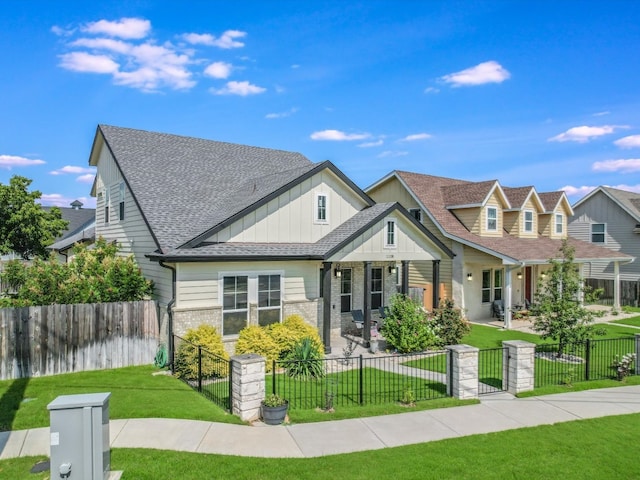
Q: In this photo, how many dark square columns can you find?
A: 4